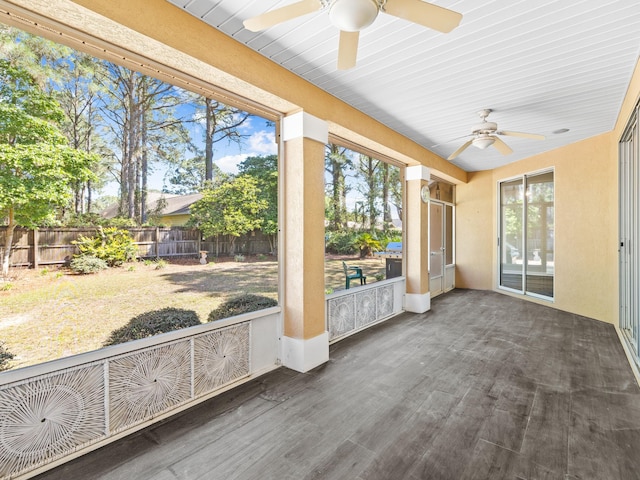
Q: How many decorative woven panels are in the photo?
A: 6